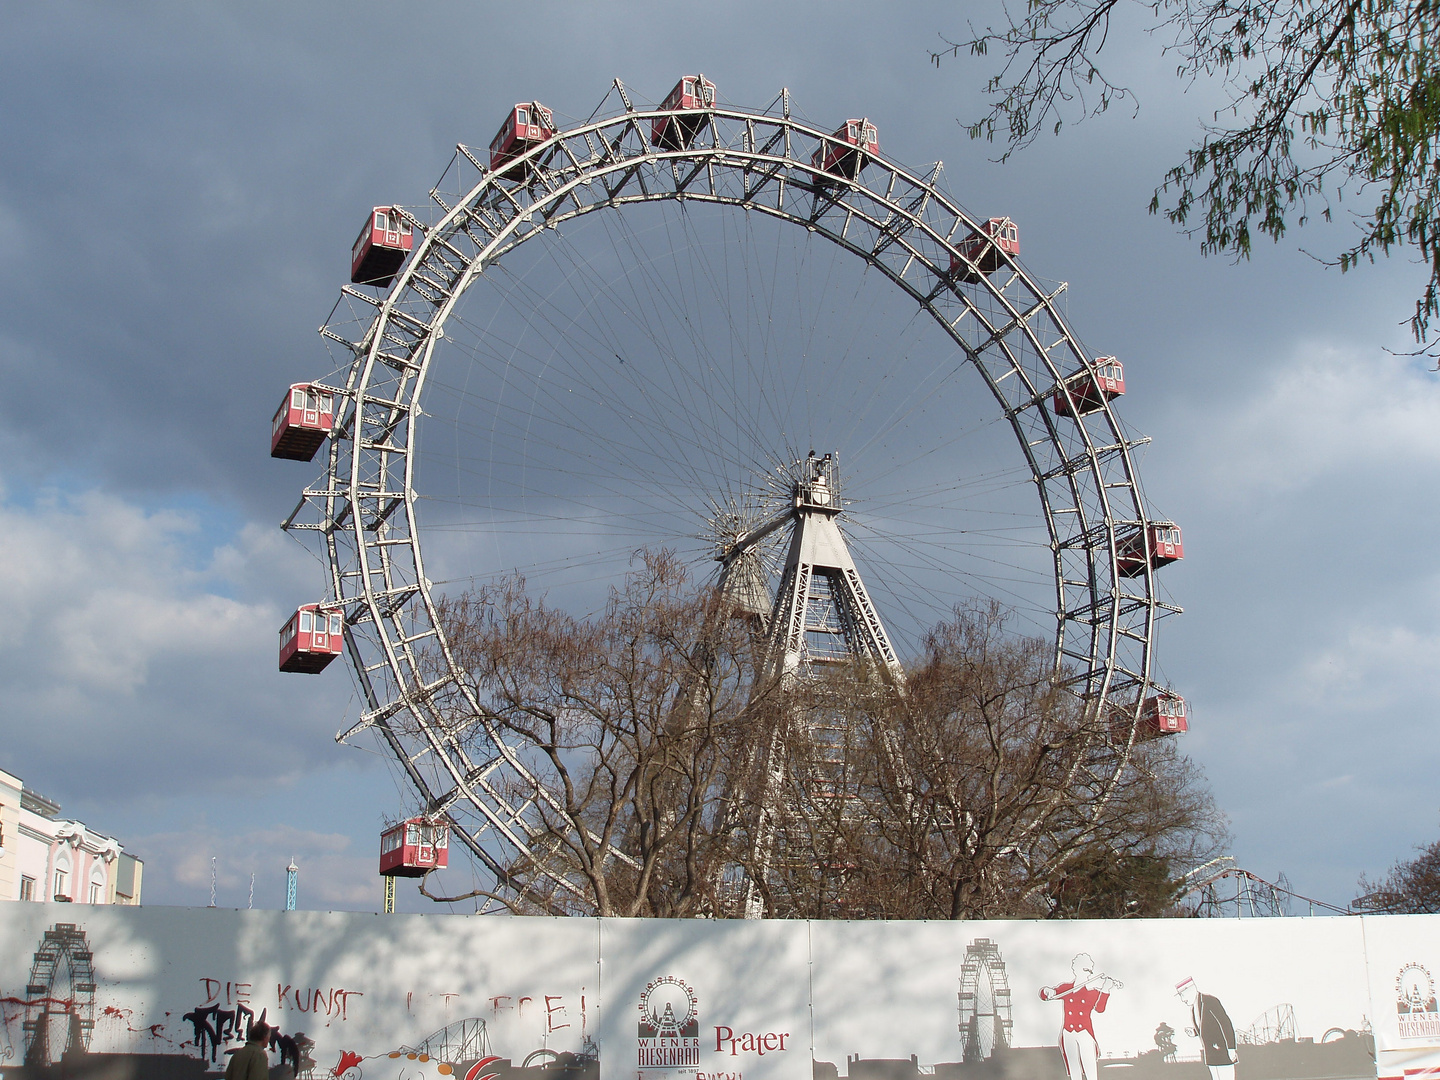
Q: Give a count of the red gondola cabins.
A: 11